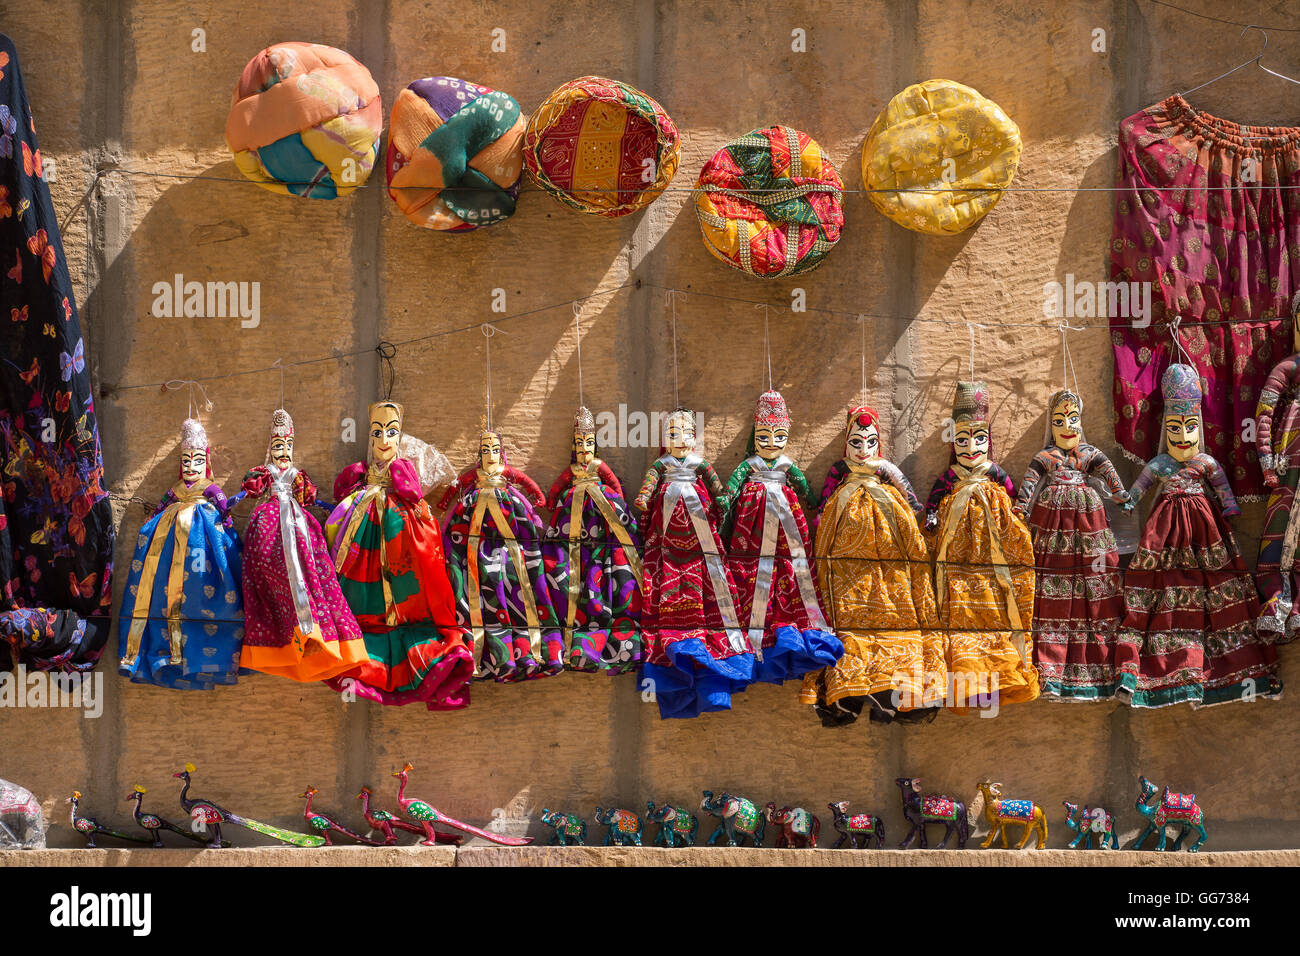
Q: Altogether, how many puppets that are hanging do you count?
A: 12